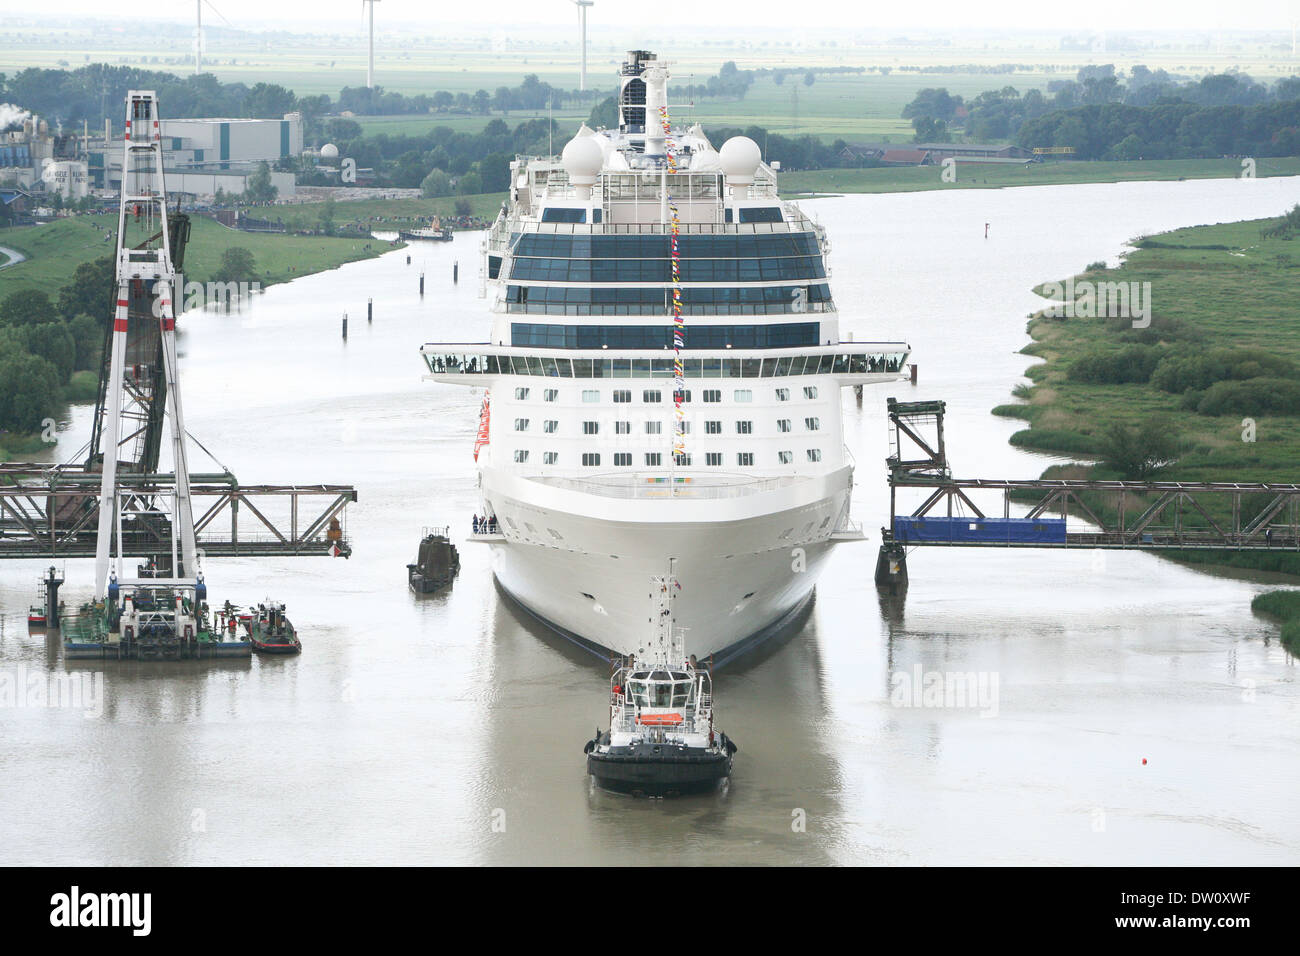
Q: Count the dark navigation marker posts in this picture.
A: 5